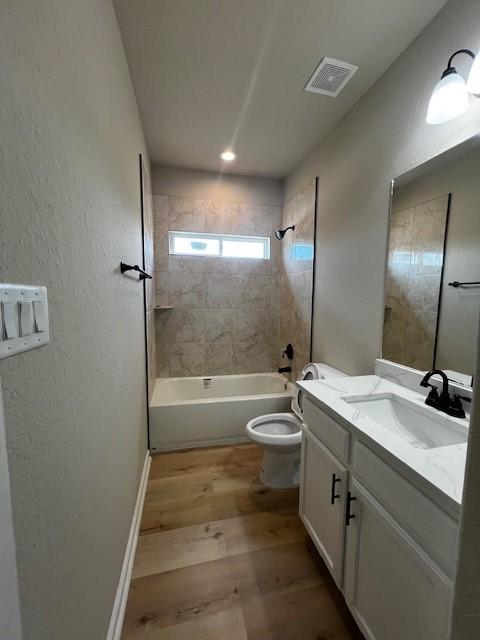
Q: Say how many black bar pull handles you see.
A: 2